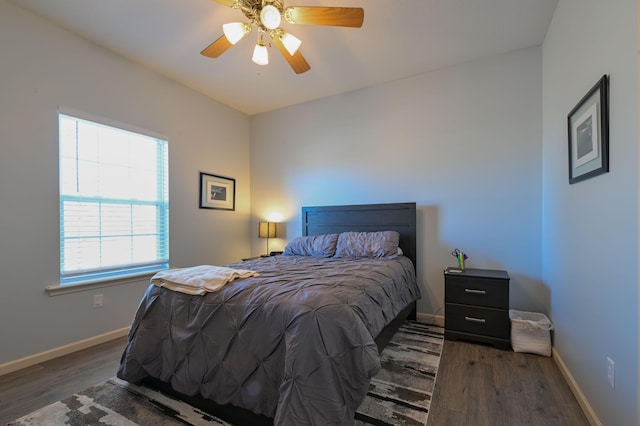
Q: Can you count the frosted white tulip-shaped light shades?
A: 4